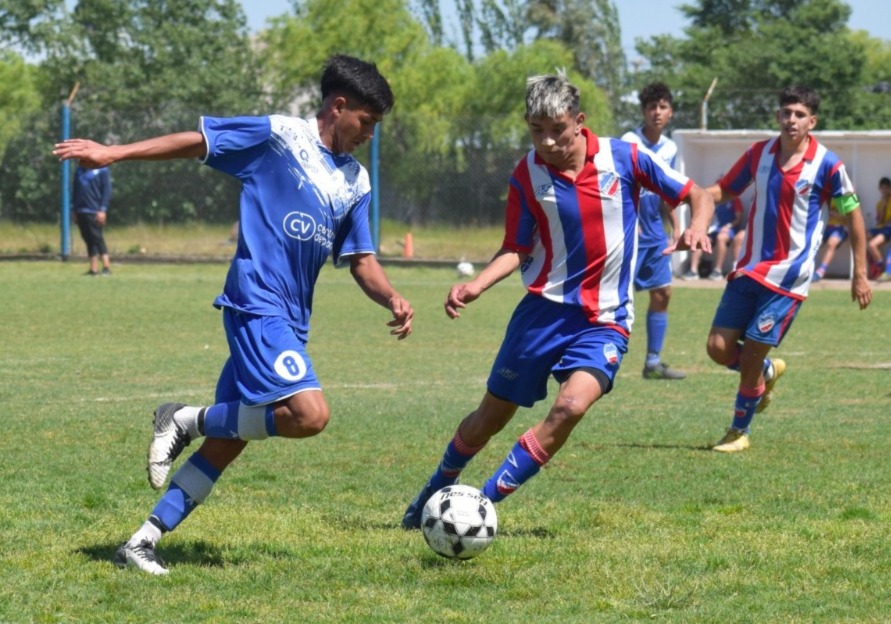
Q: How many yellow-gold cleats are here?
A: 2